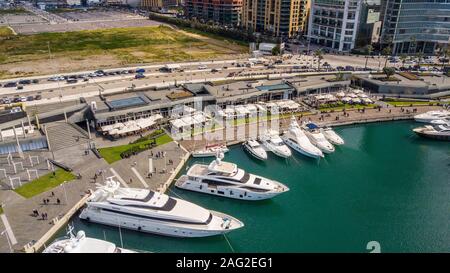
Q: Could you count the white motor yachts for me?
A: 10